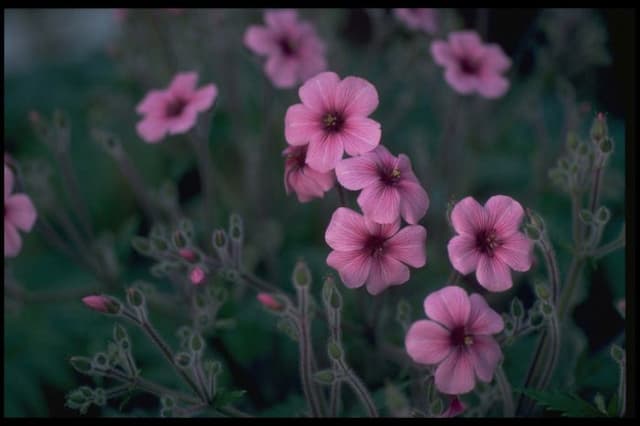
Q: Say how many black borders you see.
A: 4